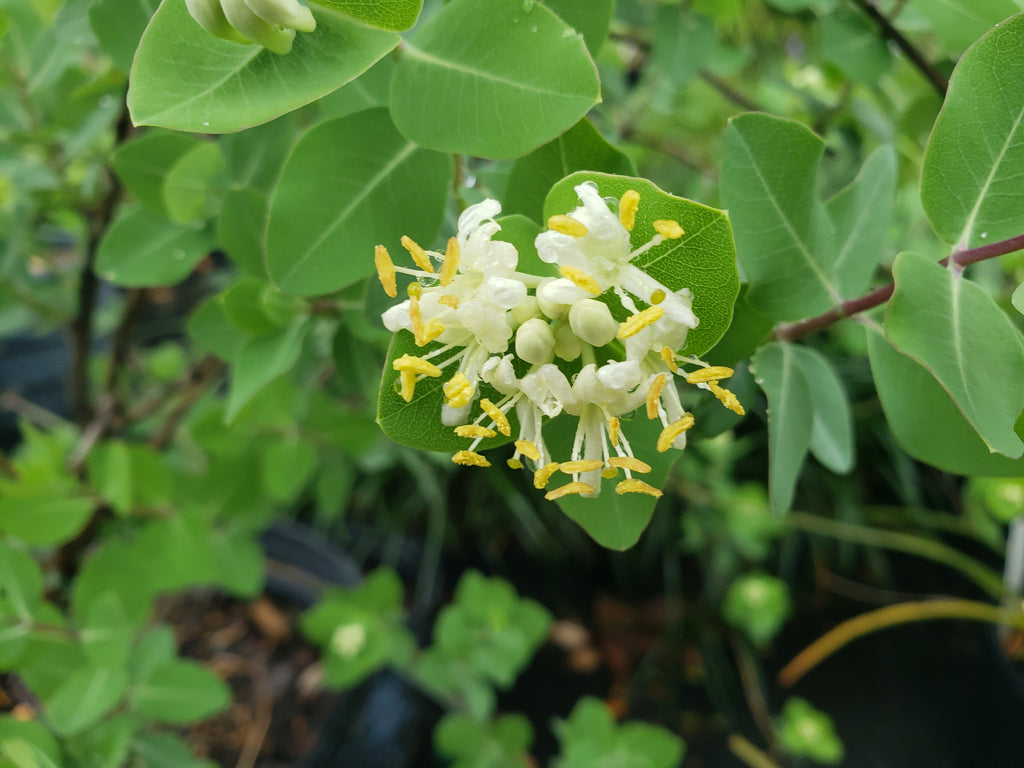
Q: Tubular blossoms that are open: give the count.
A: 6